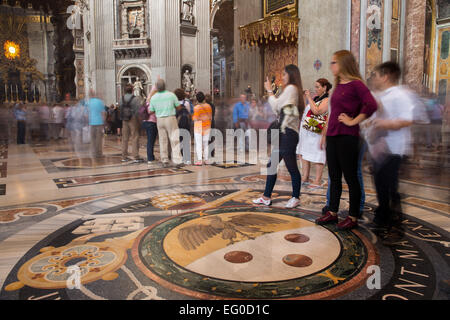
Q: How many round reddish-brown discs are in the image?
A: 3